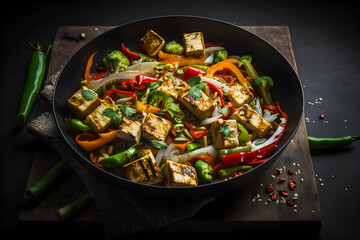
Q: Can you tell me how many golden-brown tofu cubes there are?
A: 13